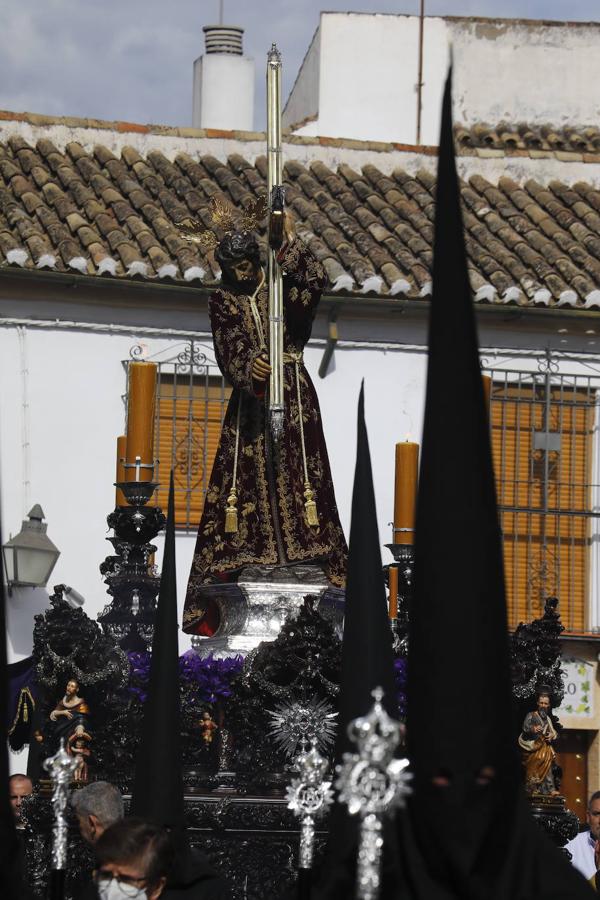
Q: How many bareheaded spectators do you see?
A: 4